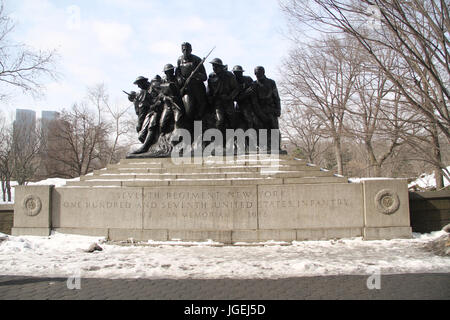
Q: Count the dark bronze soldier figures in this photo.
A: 7